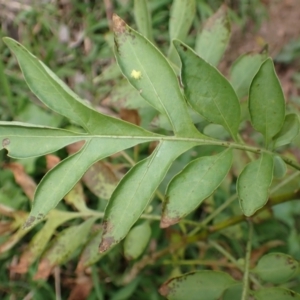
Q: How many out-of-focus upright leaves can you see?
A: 4